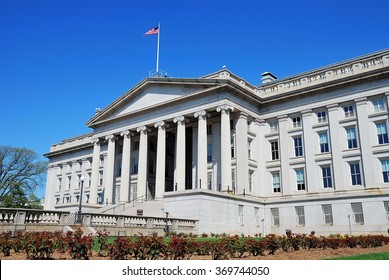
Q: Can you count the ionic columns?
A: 8